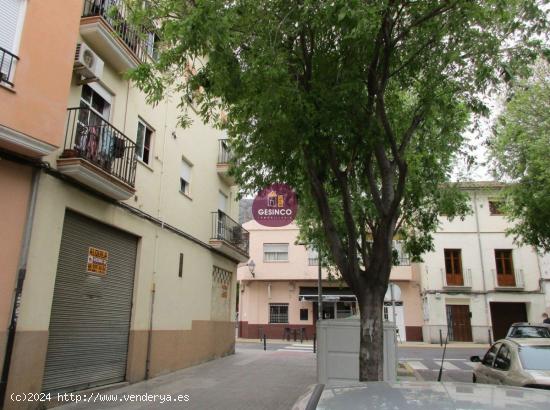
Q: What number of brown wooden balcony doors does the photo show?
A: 2